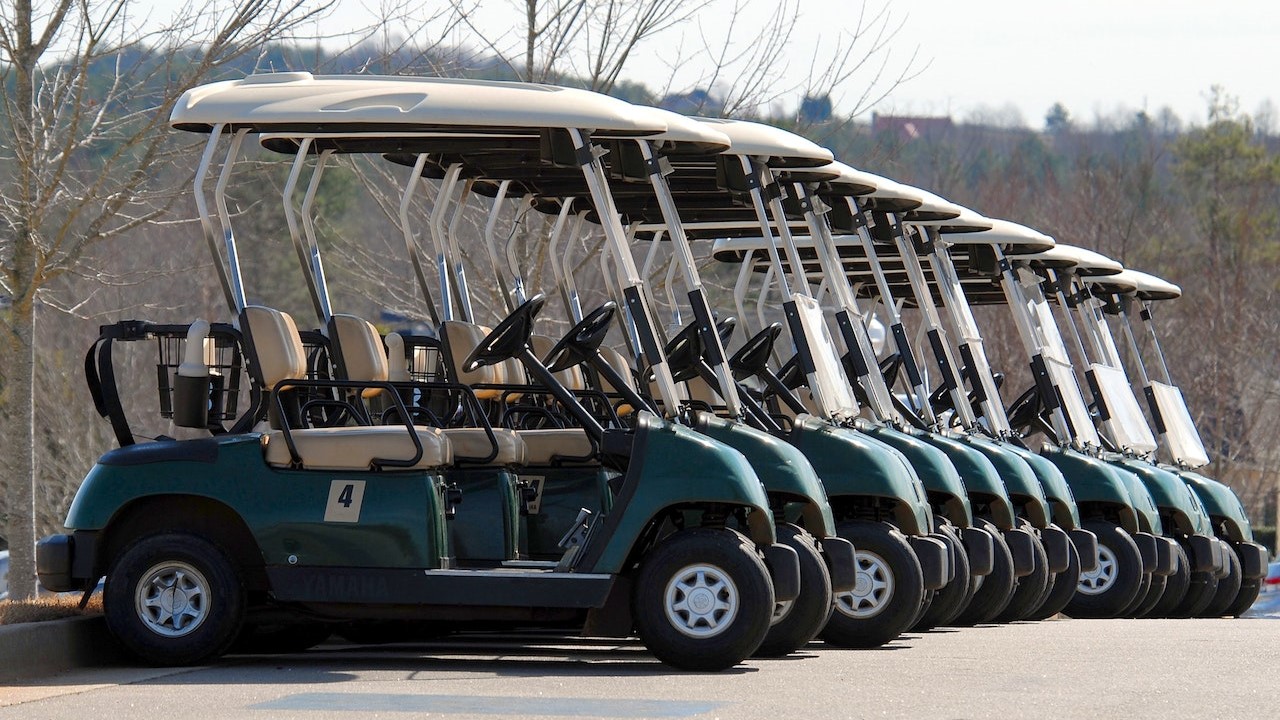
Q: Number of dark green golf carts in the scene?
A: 13